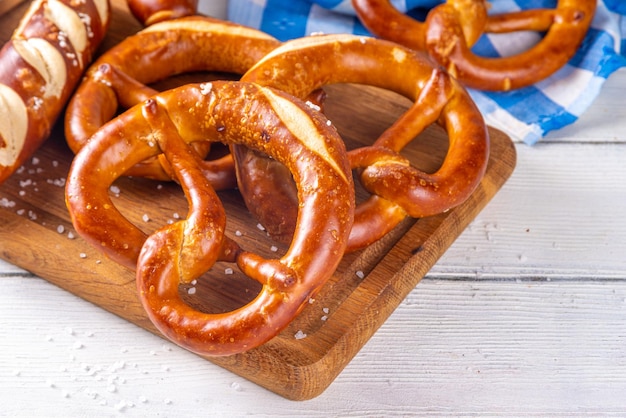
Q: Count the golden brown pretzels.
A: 4